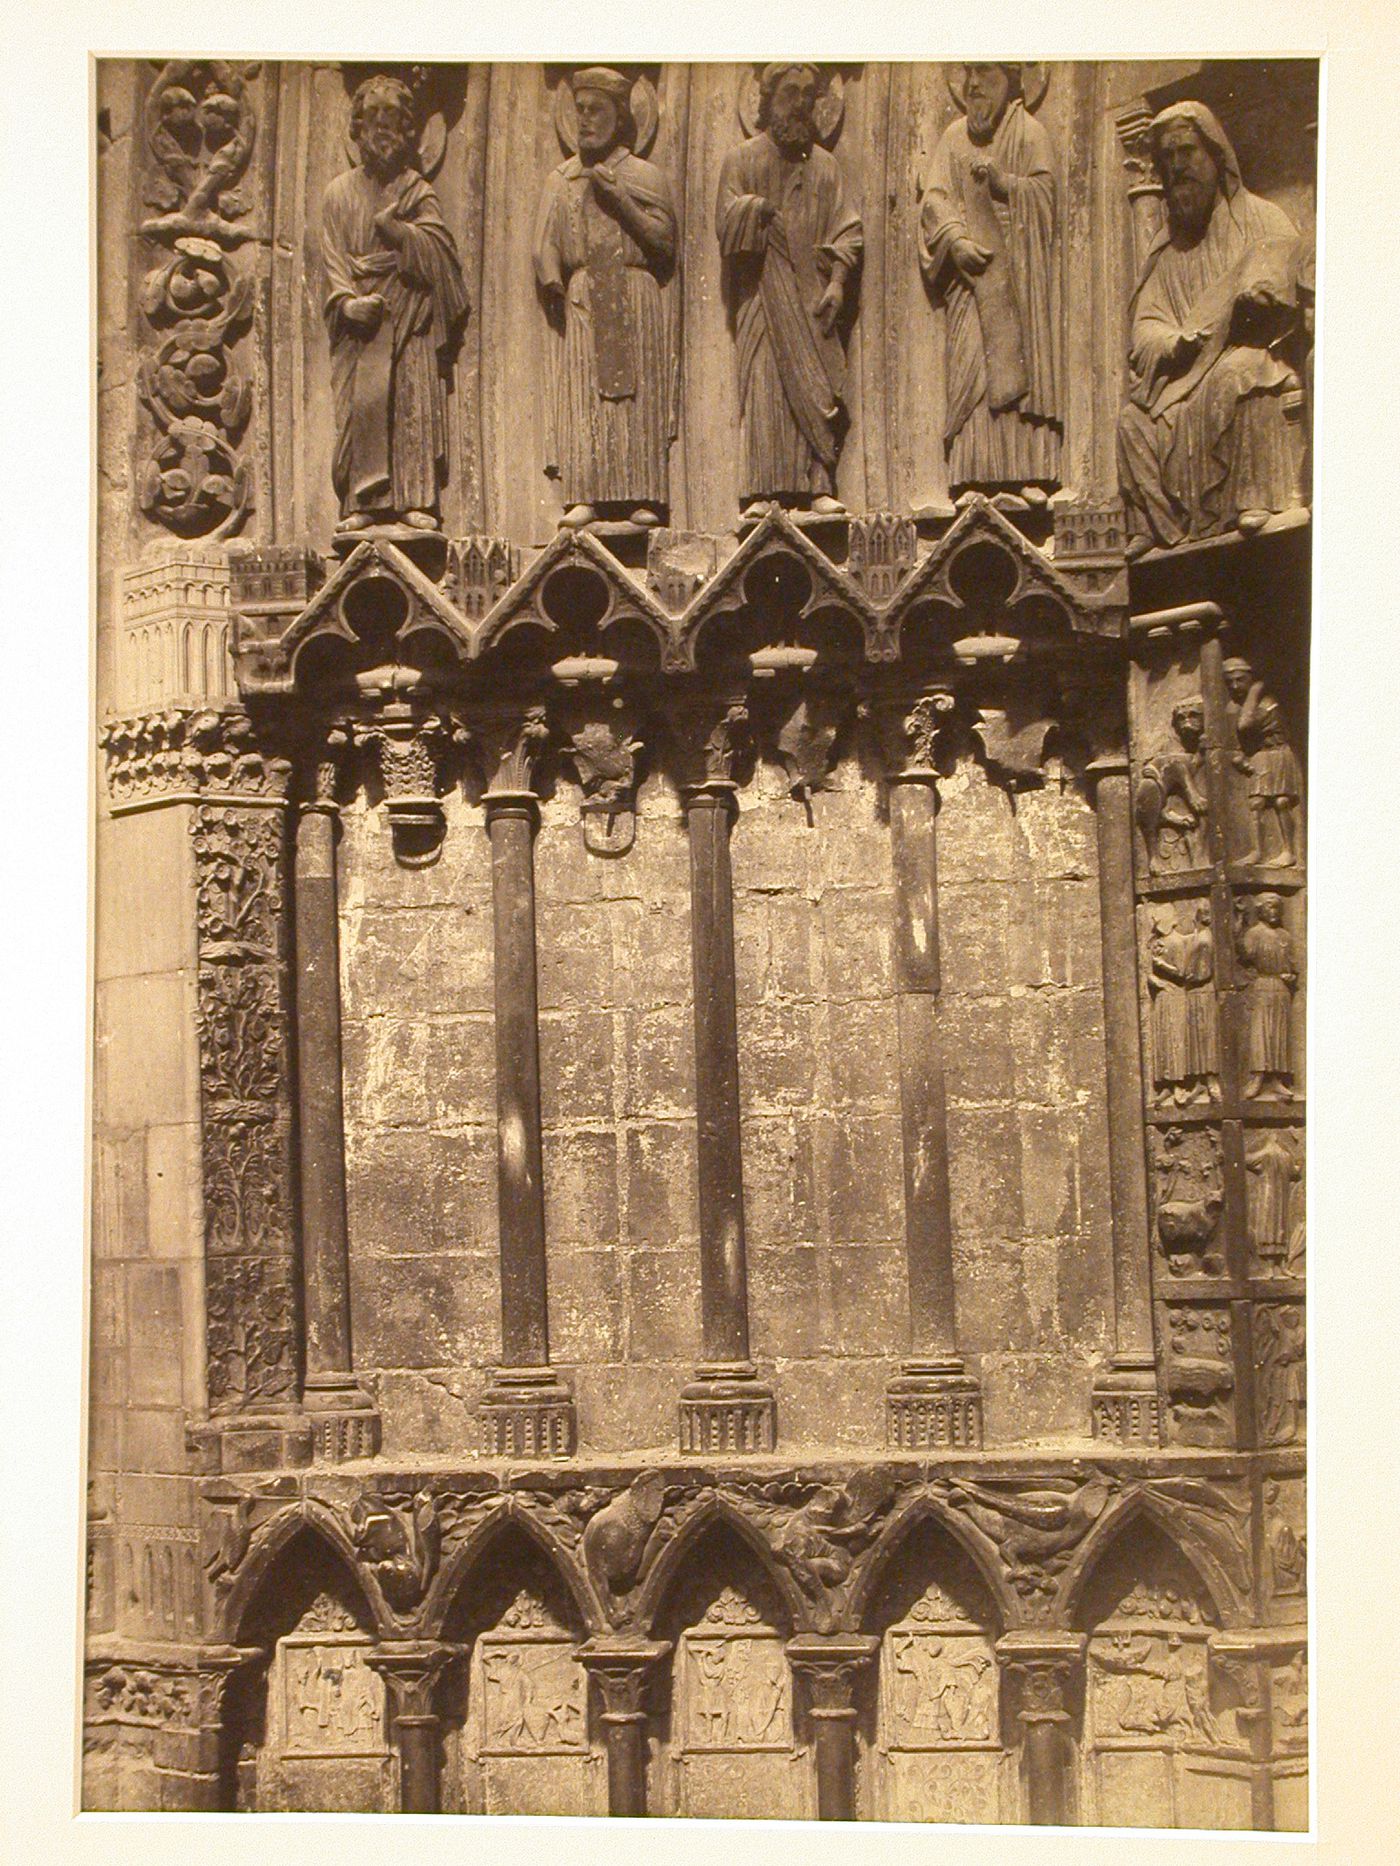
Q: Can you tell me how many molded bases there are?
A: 5